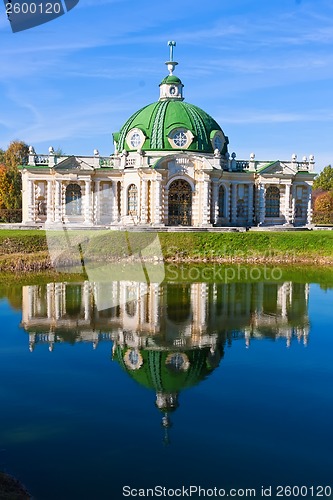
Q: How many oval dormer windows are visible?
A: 3